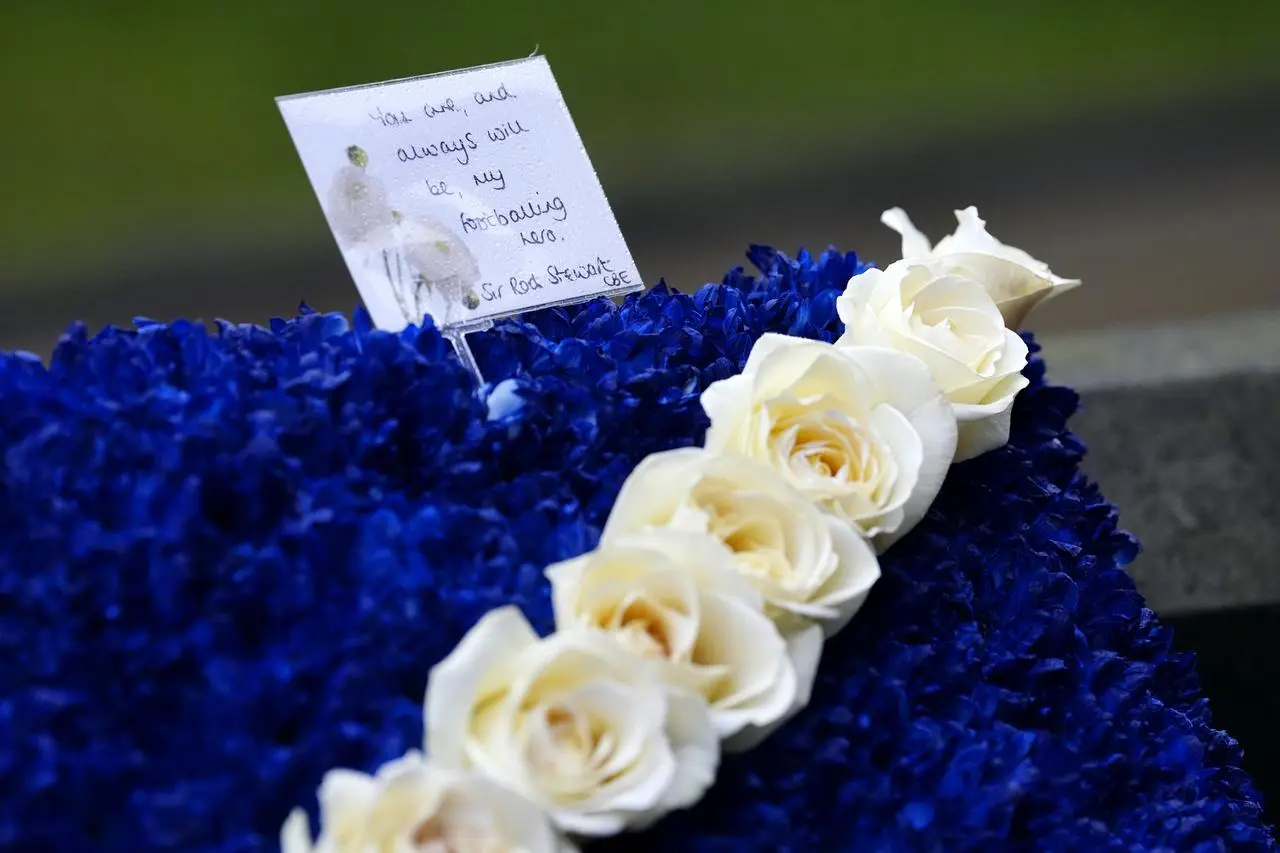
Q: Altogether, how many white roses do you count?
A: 7